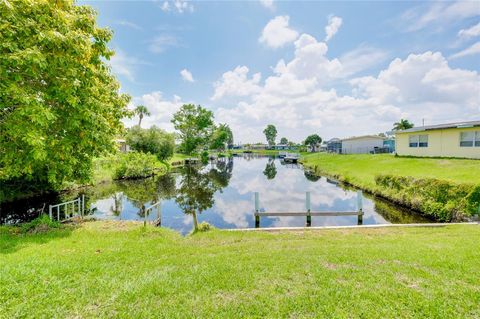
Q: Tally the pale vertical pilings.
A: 3